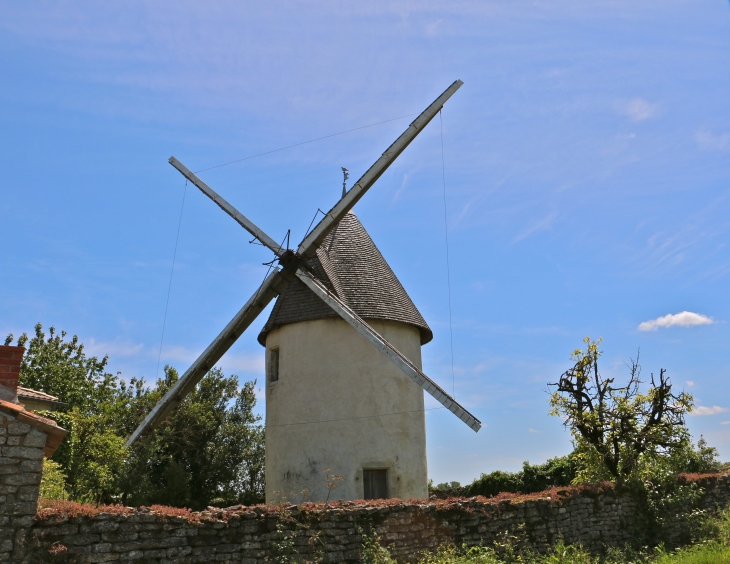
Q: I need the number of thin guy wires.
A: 4